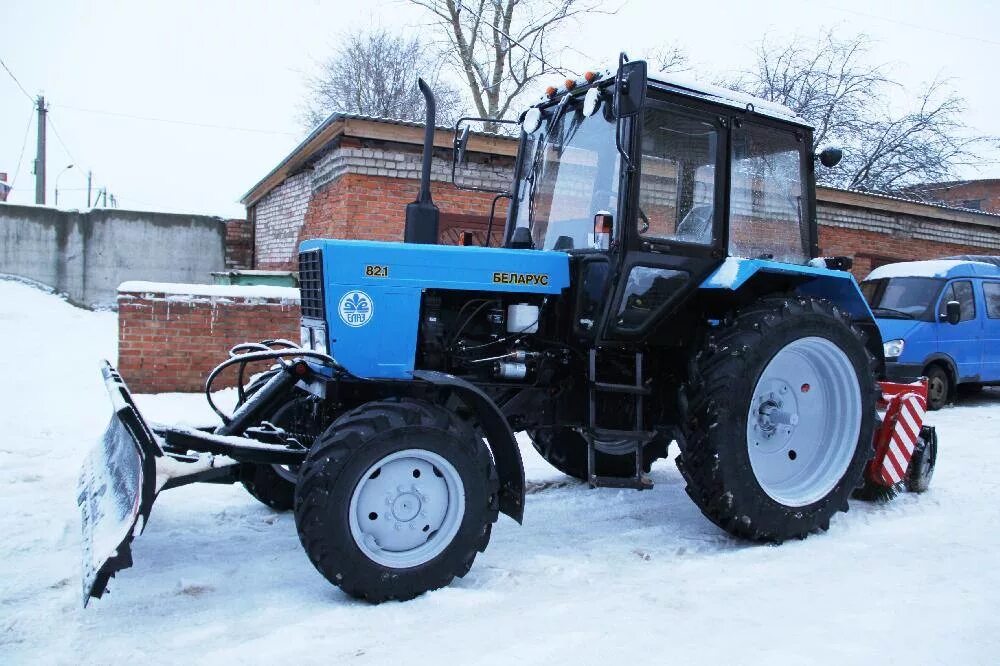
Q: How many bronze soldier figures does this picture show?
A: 0